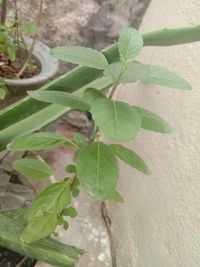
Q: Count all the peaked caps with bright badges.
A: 0